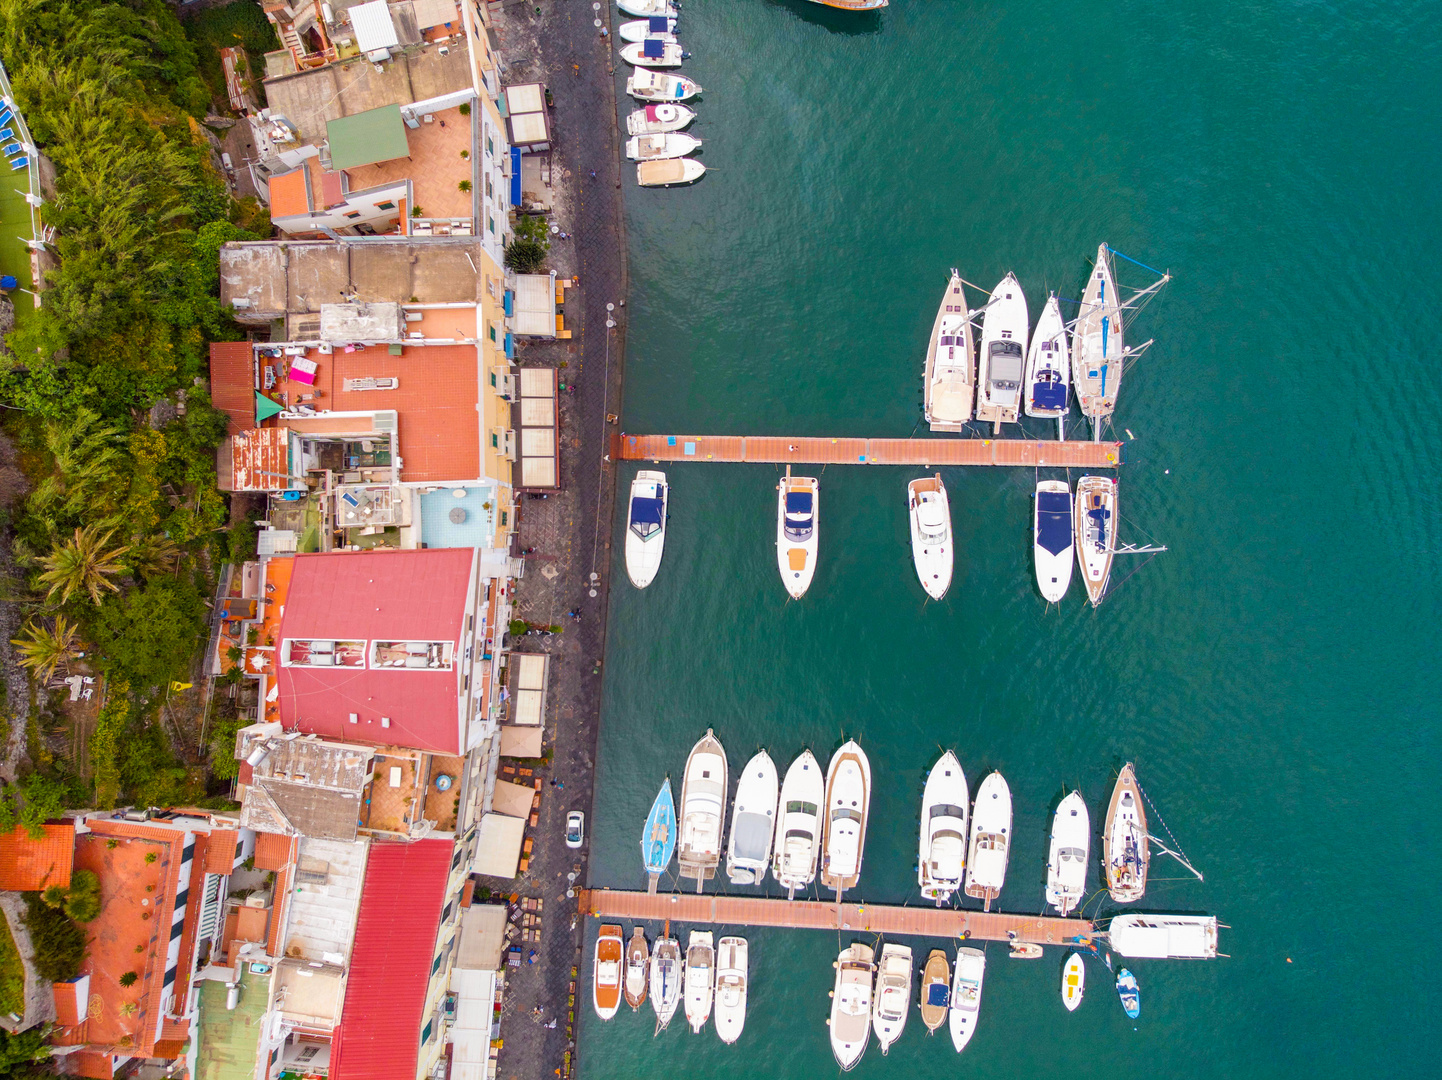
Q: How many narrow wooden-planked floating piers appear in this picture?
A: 2